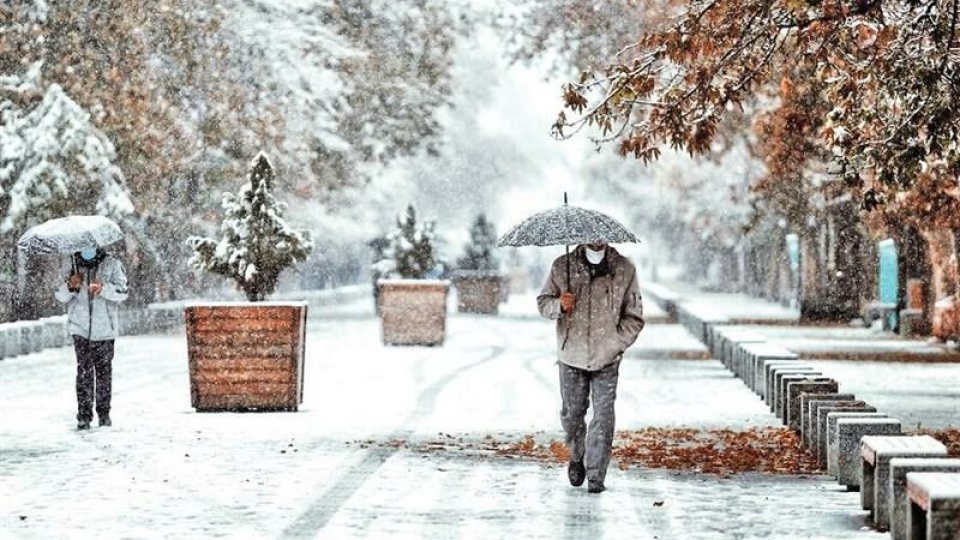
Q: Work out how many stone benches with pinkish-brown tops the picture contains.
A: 2